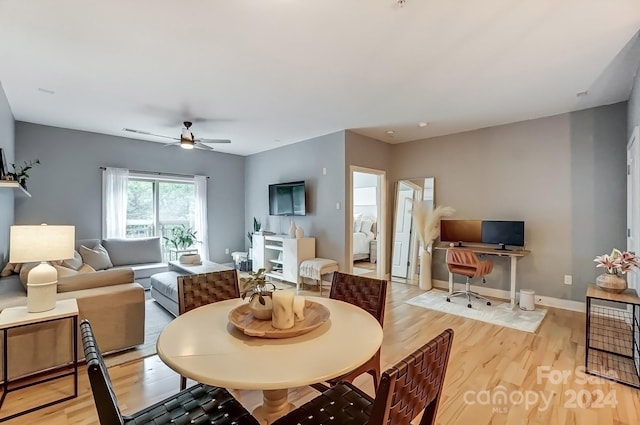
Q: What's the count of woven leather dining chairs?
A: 4